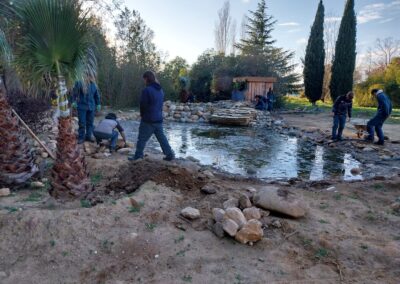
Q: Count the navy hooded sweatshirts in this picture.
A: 1